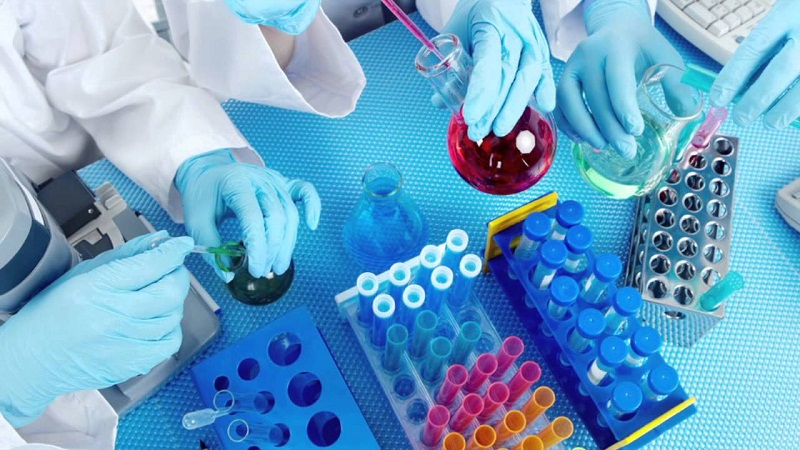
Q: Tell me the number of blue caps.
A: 12